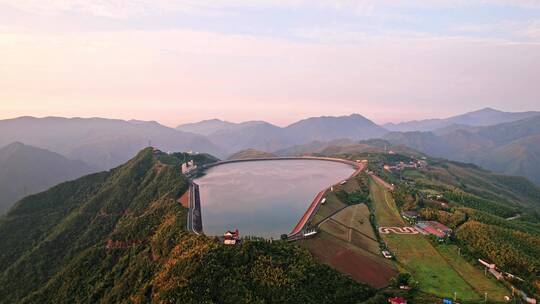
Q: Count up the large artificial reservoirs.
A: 1